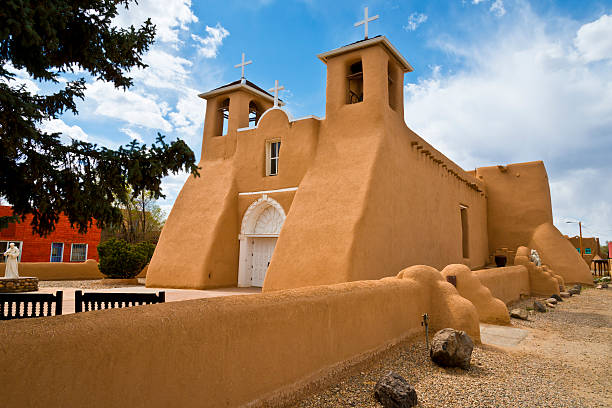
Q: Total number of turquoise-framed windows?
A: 2